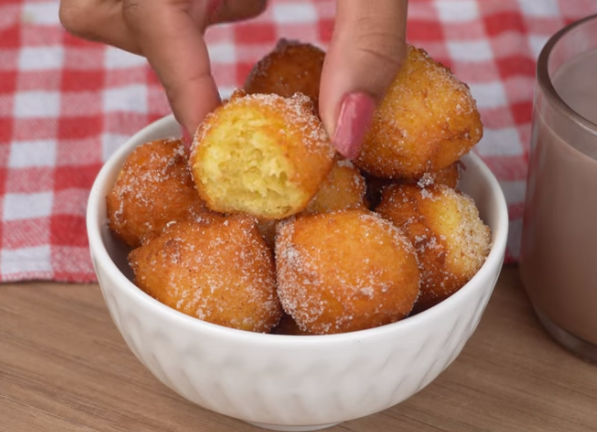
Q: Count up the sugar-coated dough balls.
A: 9